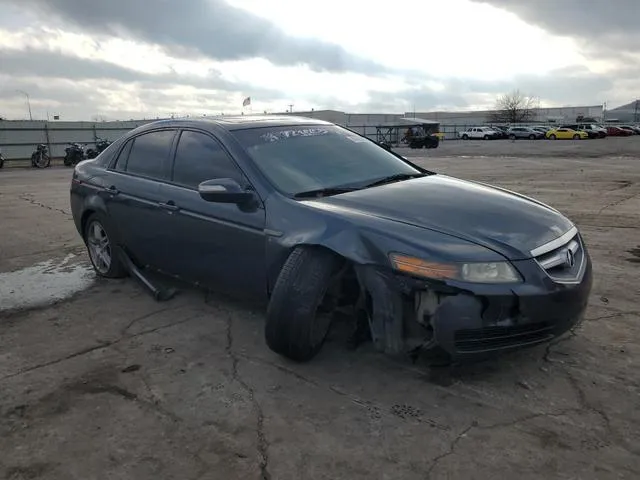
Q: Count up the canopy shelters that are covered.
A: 1